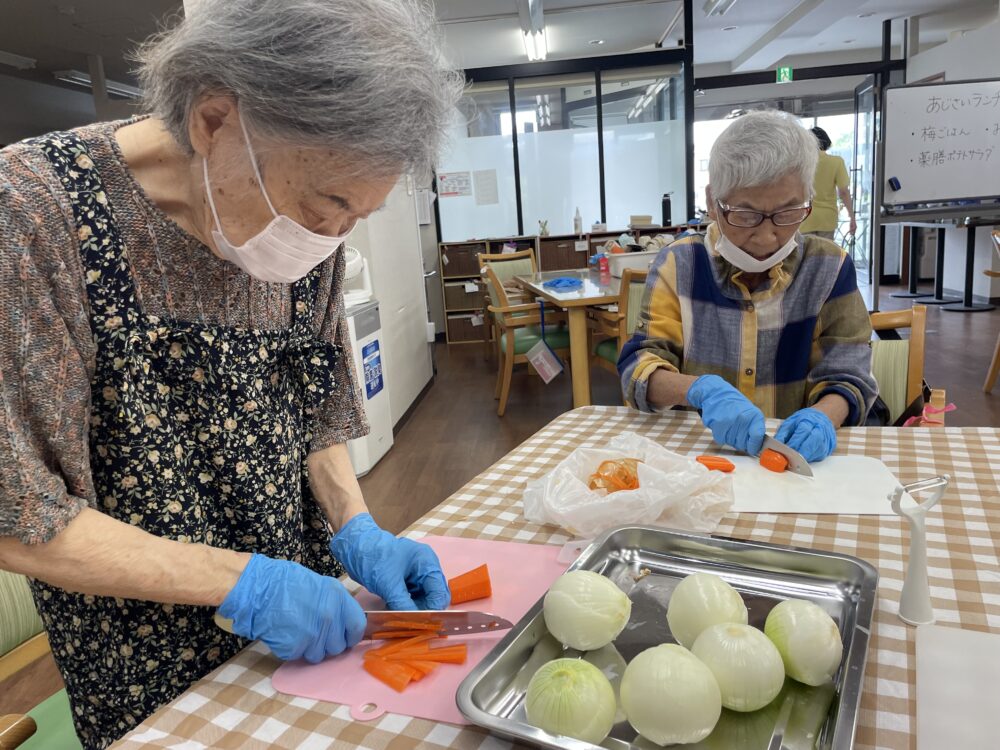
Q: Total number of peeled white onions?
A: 6